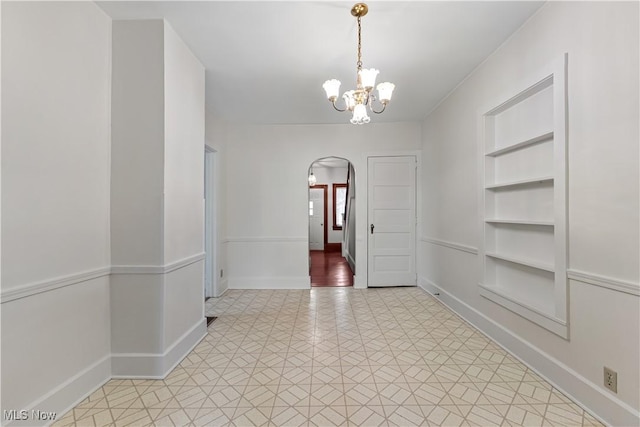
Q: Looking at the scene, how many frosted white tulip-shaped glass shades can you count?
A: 5